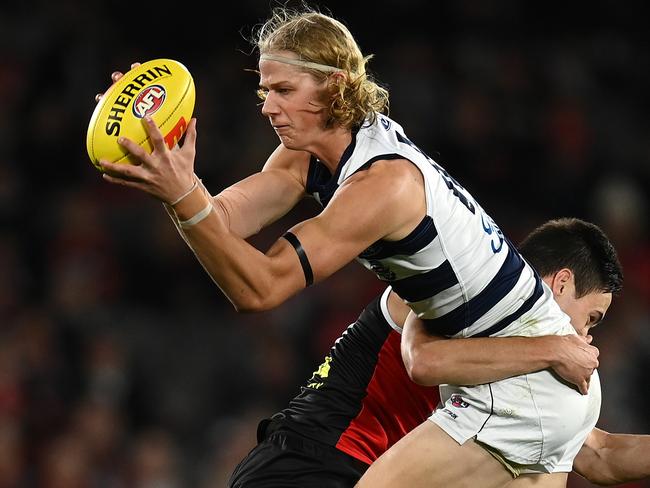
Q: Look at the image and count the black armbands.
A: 1